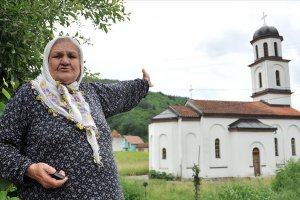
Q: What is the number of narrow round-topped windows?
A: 9